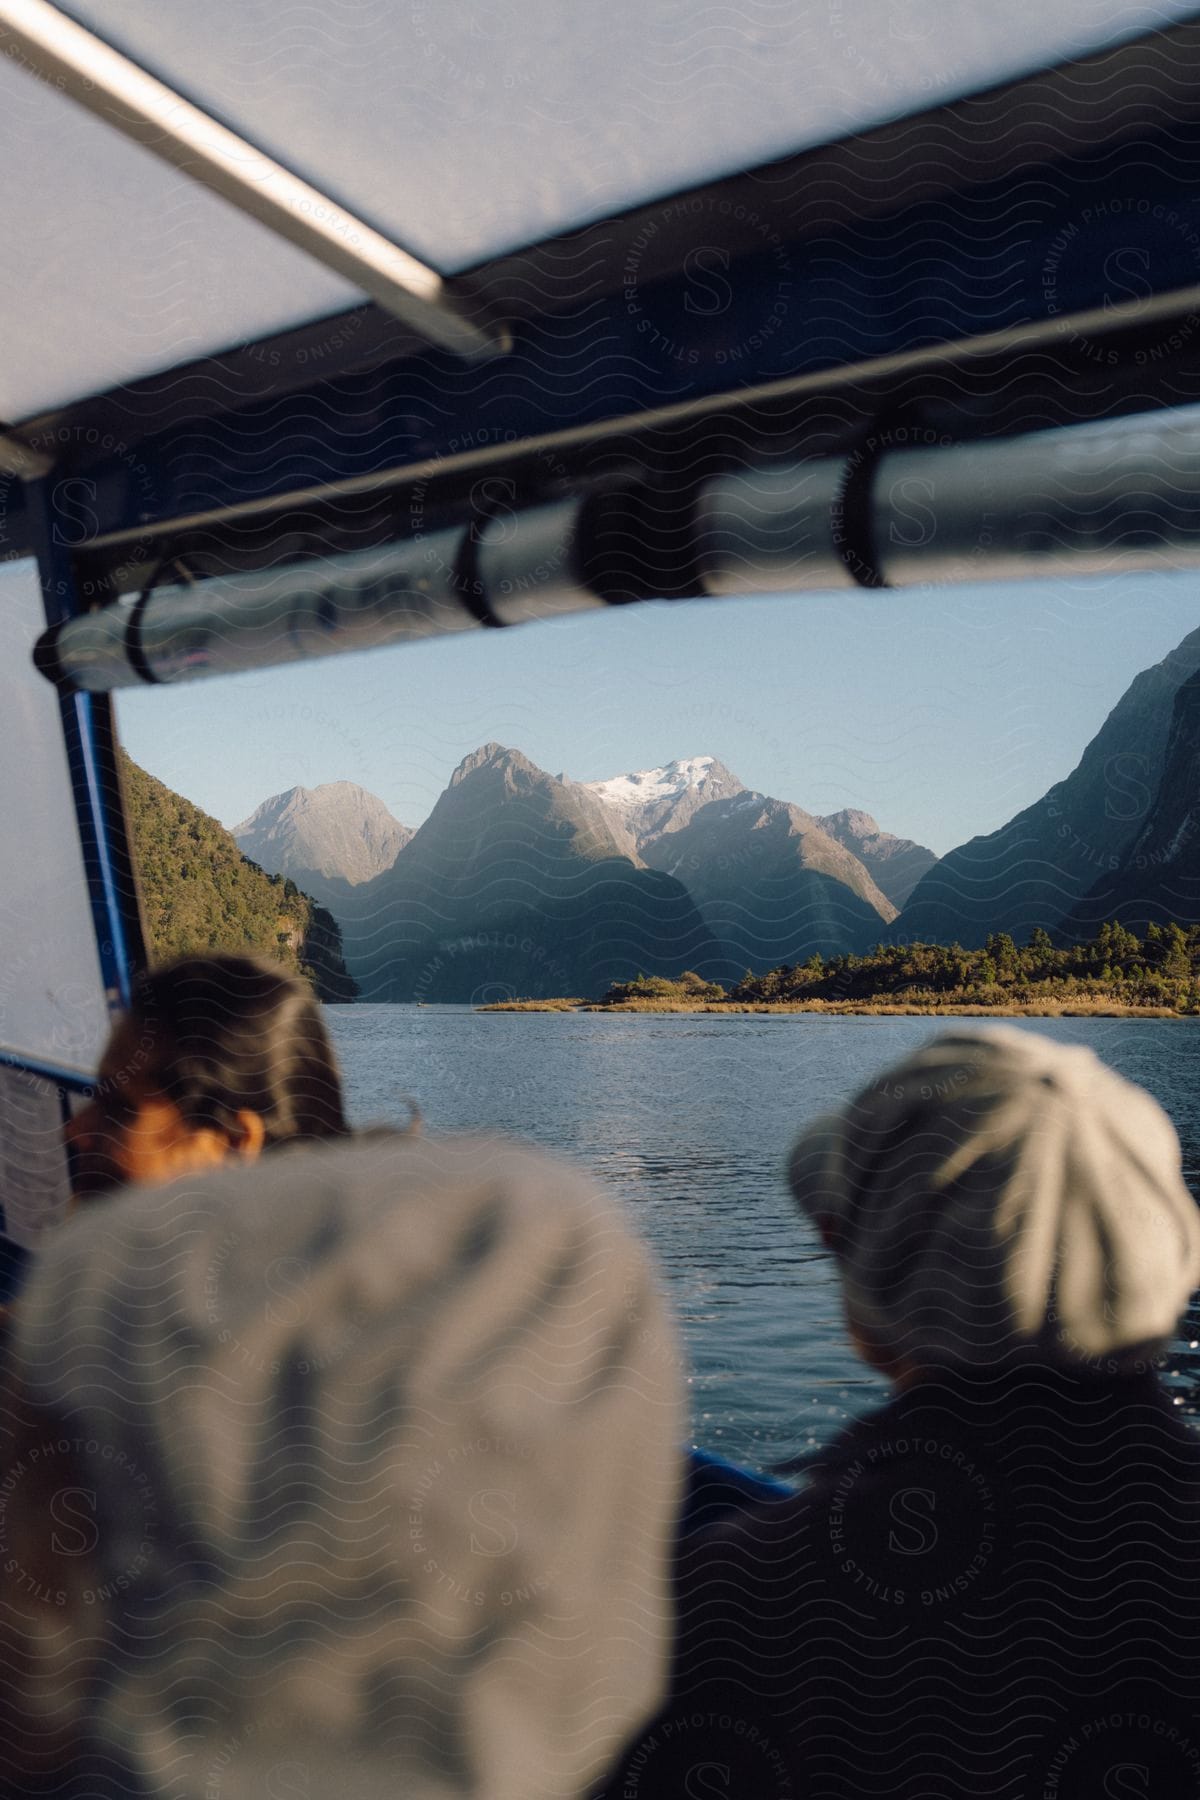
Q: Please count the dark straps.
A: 3